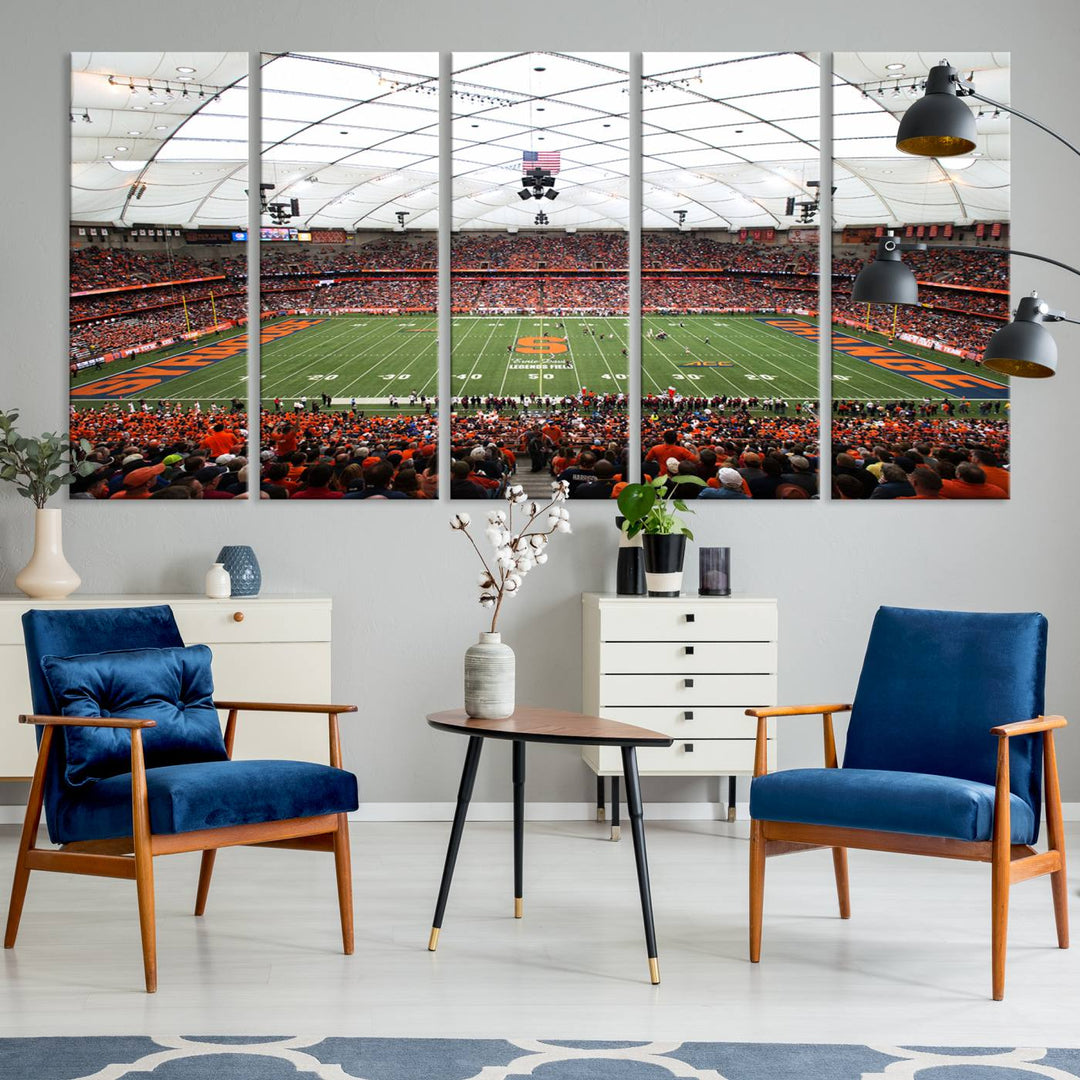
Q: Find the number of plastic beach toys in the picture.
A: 0